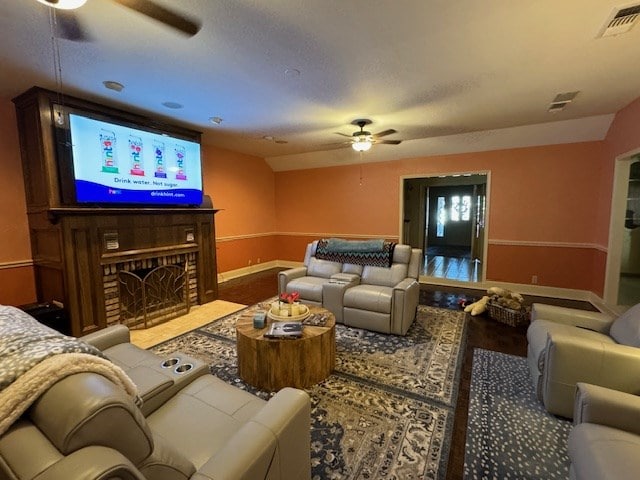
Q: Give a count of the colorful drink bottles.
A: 4